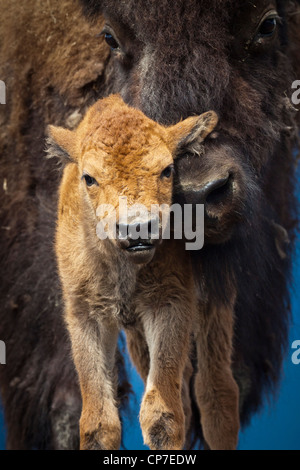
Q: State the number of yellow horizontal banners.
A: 0